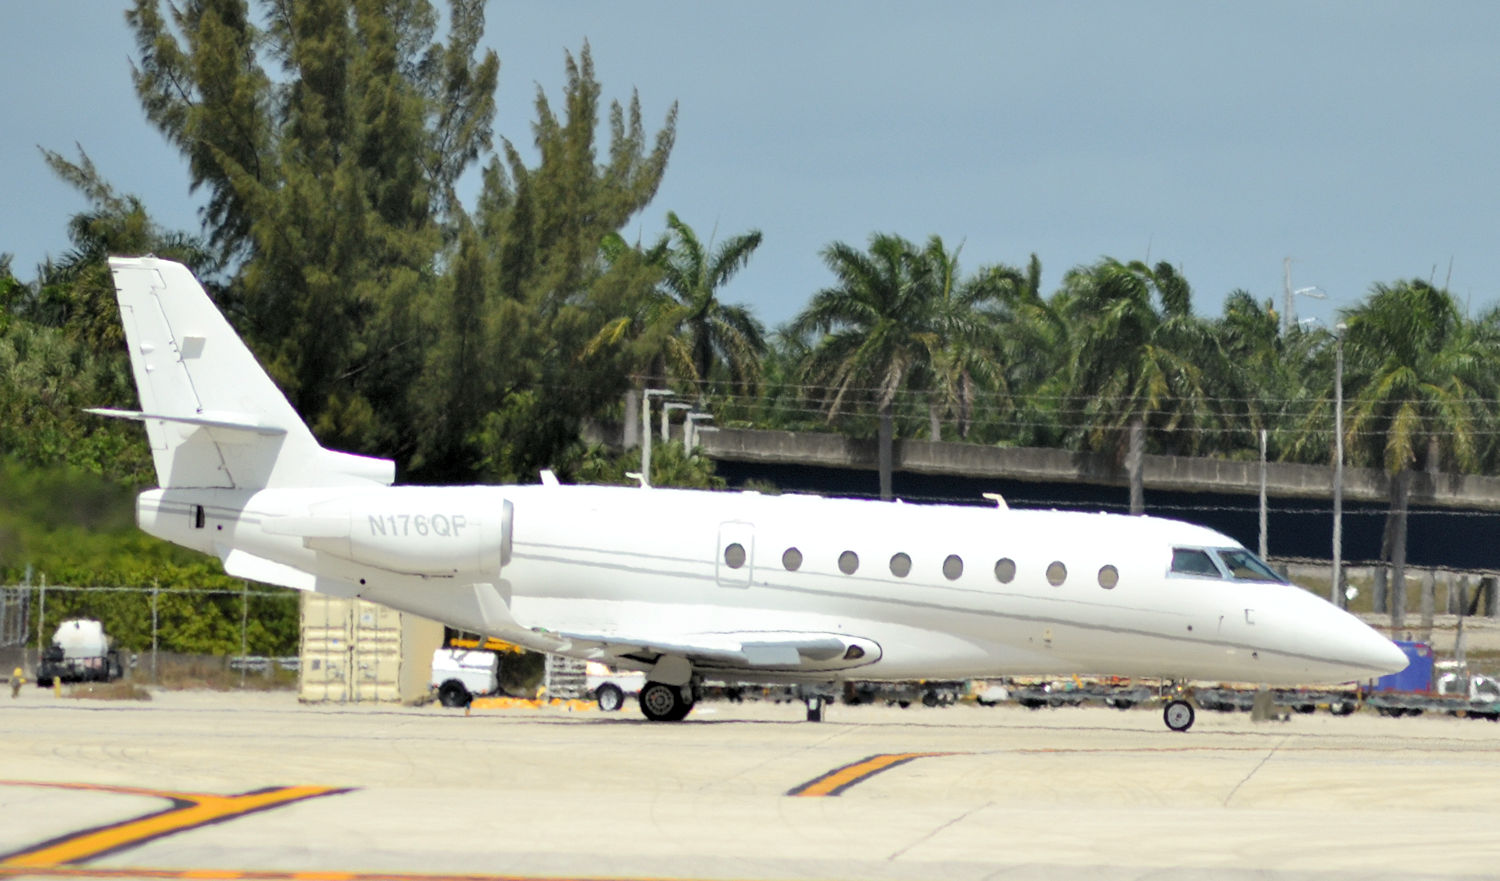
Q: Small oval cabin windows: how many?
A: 8